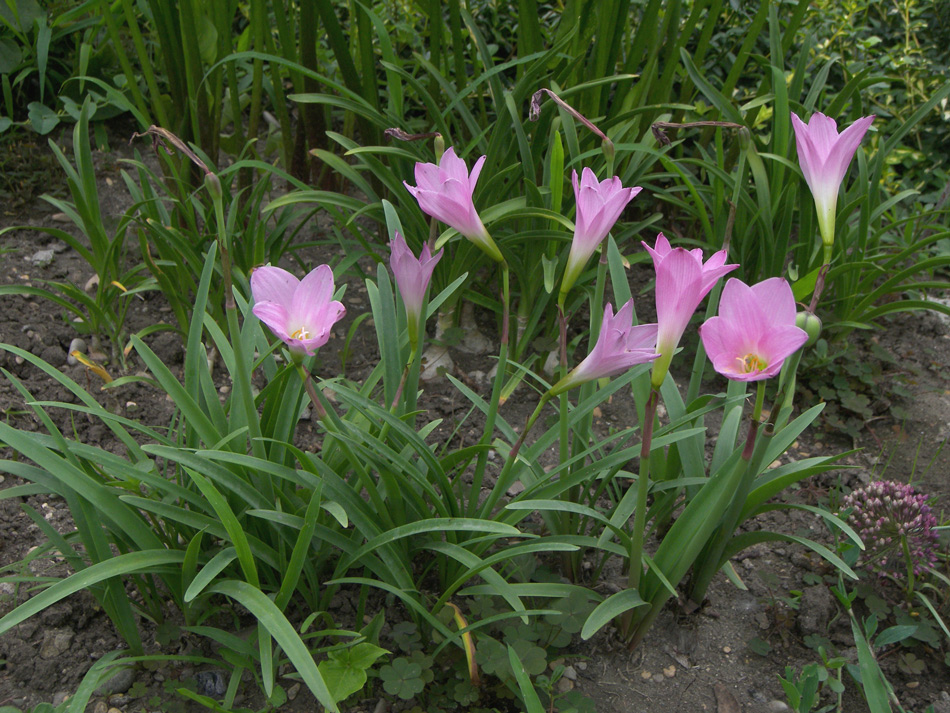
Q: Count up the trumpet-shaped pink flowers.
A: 8